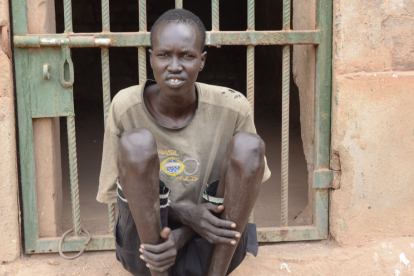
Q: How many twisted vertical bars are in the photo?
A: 7